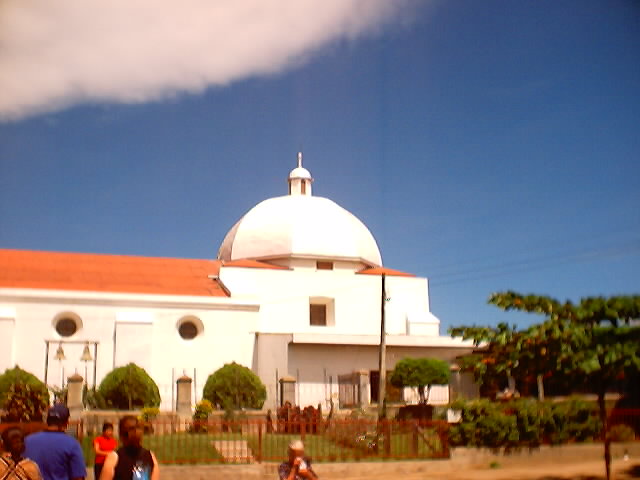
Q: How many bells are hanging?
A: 2